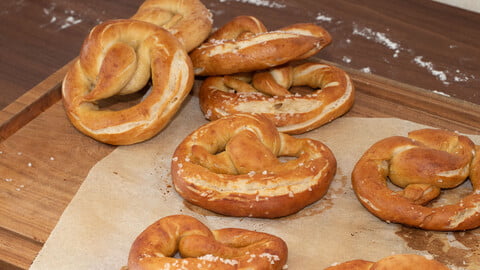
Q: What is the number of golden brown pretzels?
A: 8